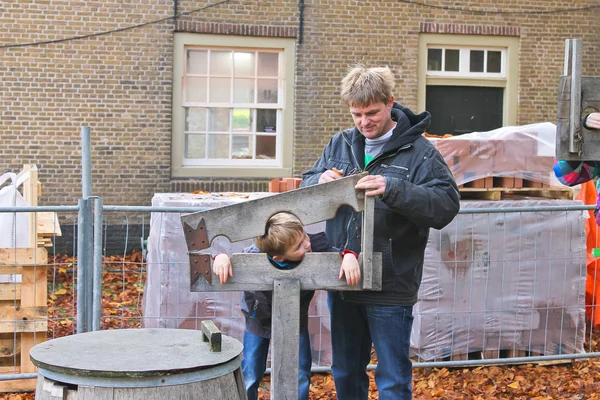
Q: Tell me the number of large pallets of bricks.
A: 3